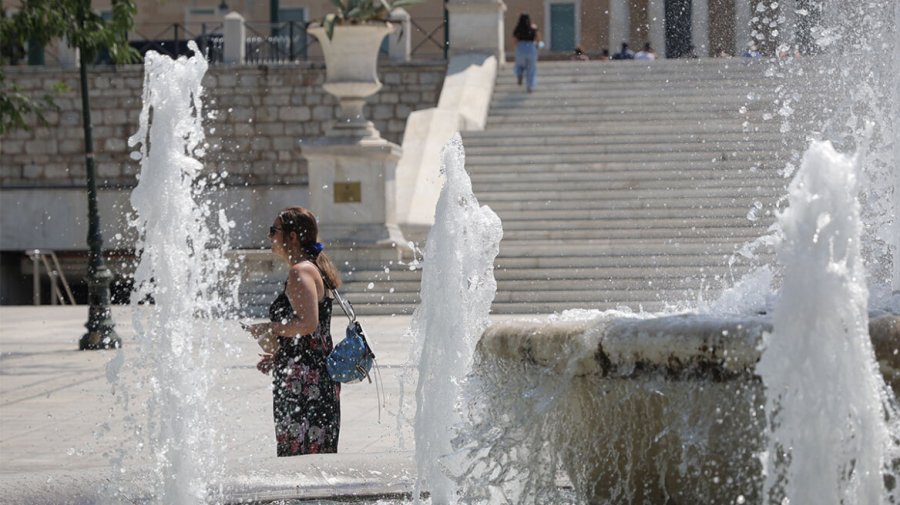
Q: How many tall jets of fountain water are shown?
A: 3